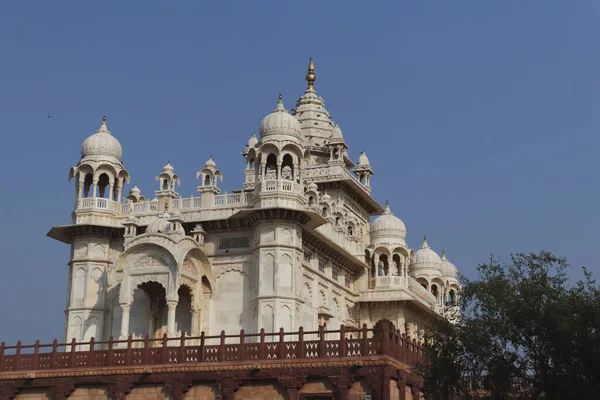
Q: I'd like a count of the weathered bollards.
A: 0